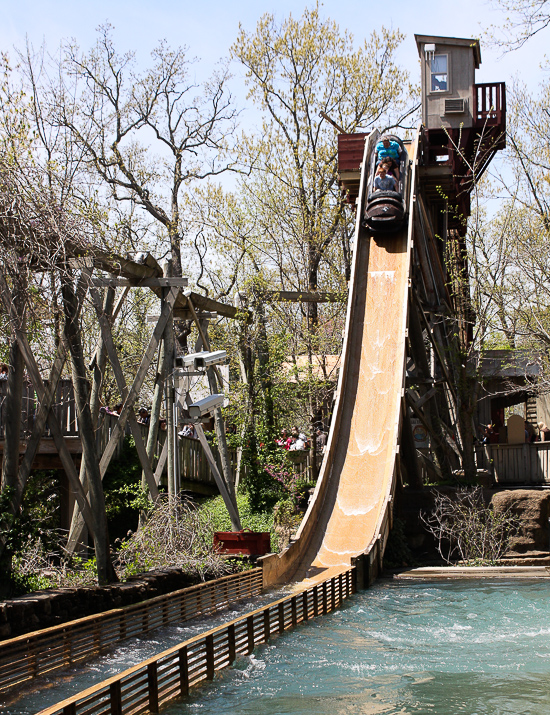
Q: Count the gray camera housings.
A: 3